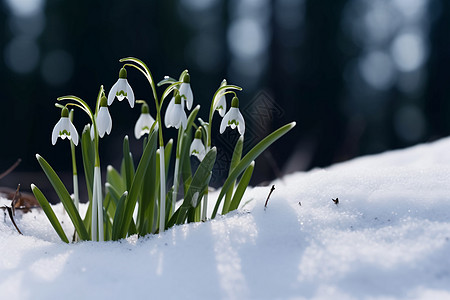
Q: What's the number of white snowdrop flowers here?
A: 9